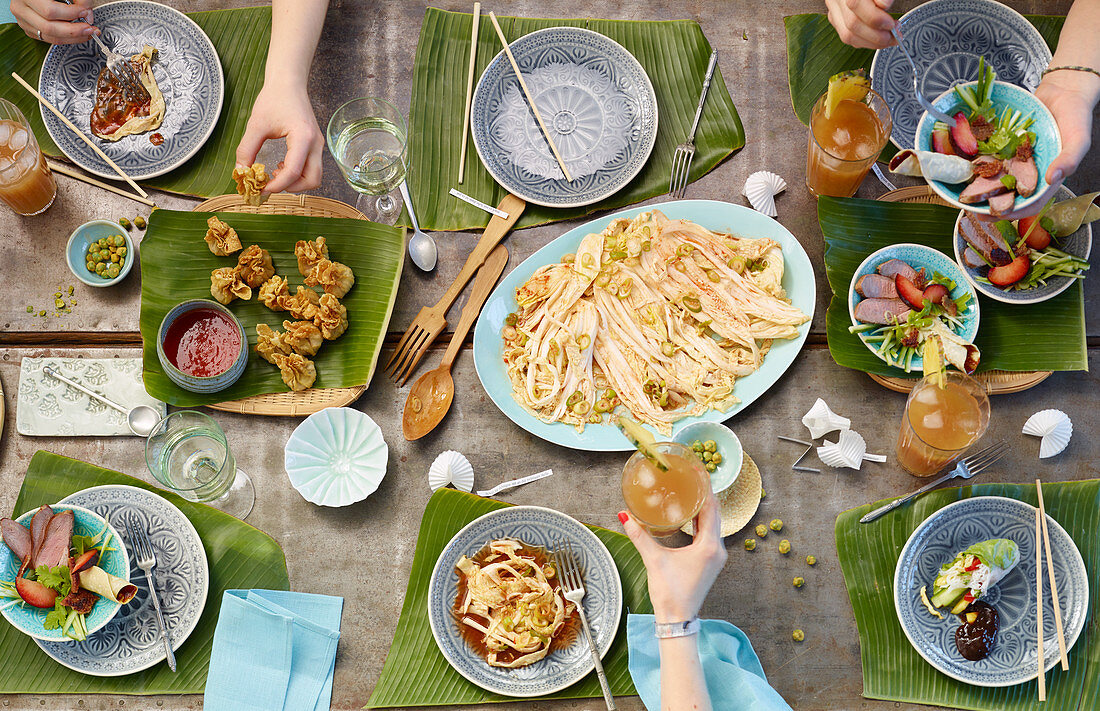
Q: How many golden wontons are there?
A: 12